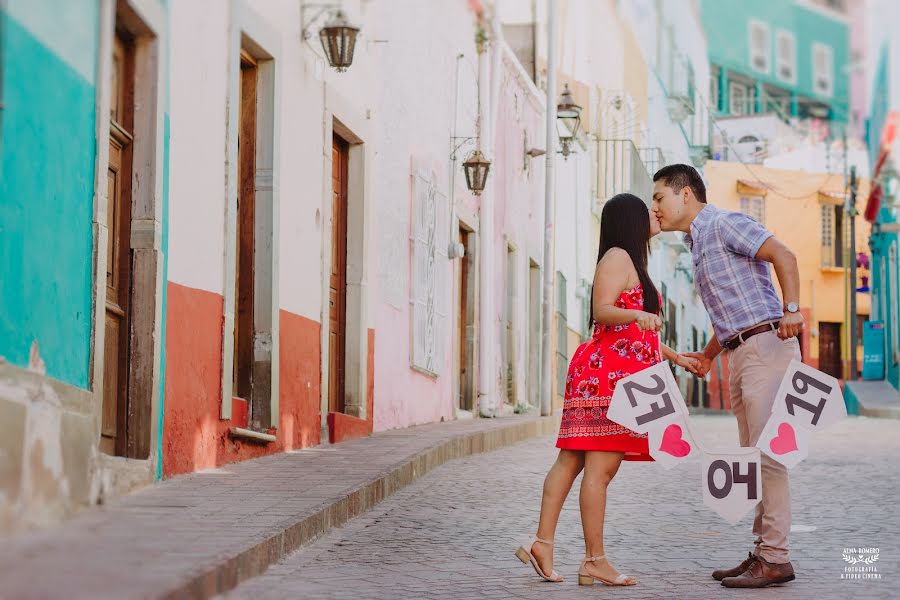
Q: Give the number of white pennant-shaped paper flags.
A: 5